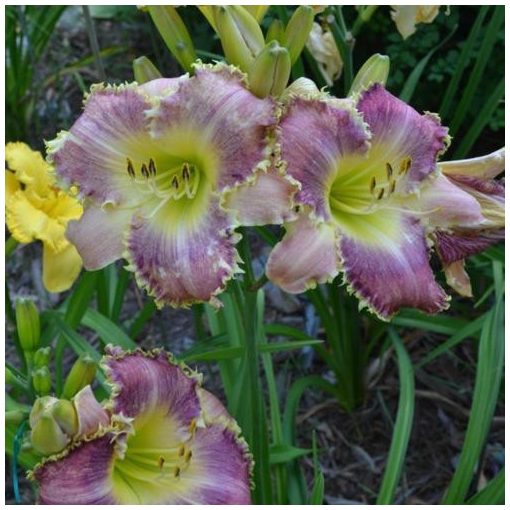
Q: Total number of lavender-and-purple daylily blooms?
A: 3